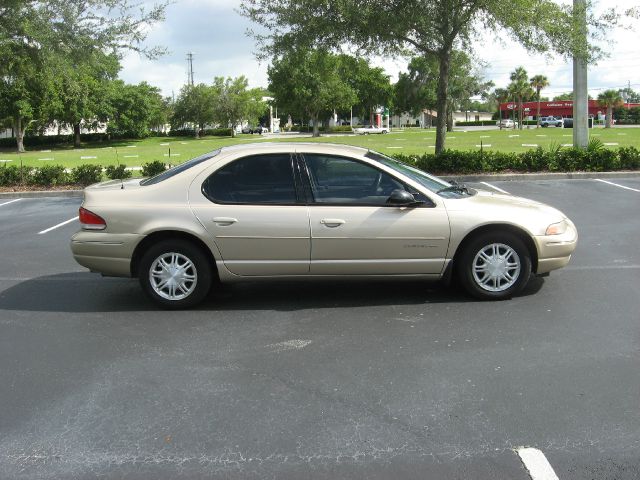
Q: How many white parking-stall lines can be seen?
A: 5